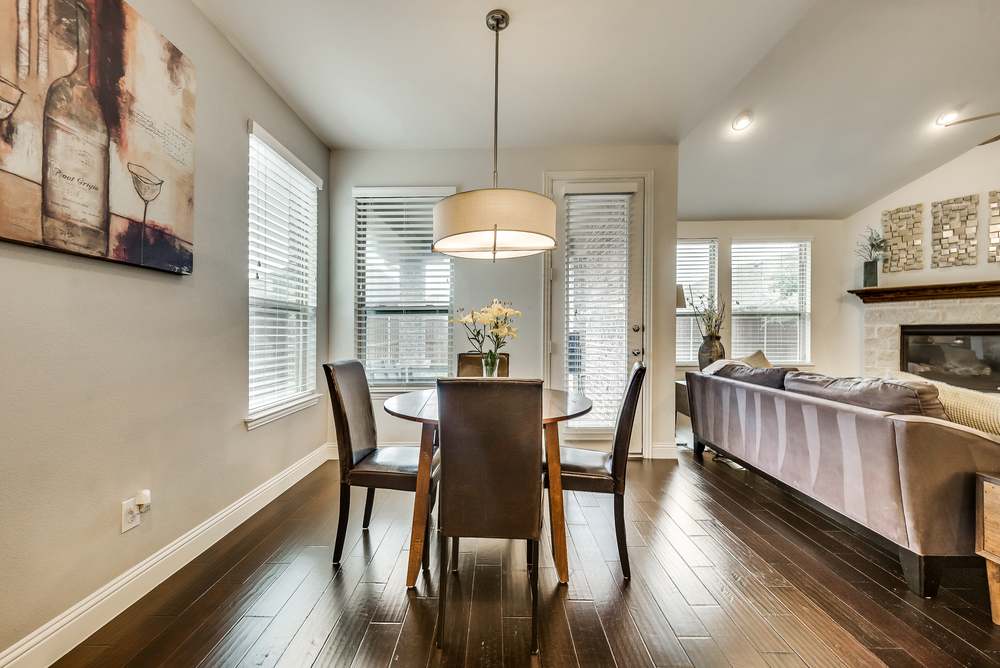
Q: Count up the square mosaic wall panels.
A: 3